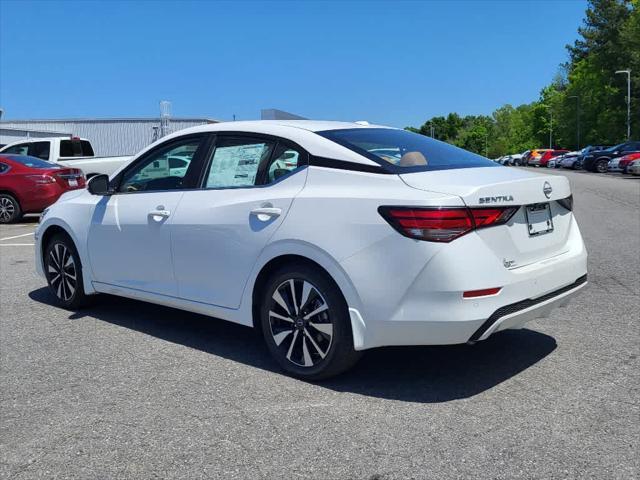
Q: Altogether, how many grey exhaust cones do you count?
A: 0